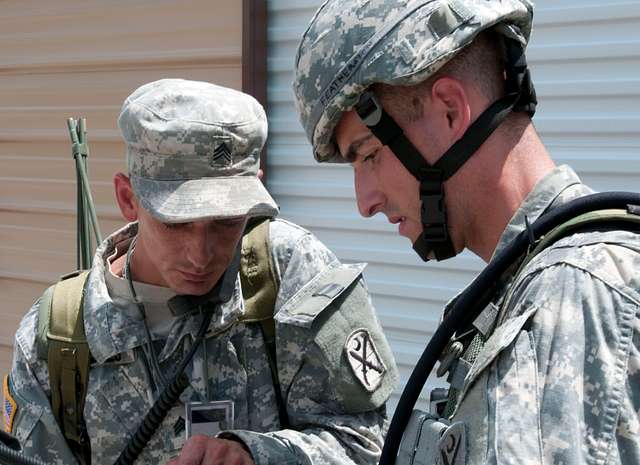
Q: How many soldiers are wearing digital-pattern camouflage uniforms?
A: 2